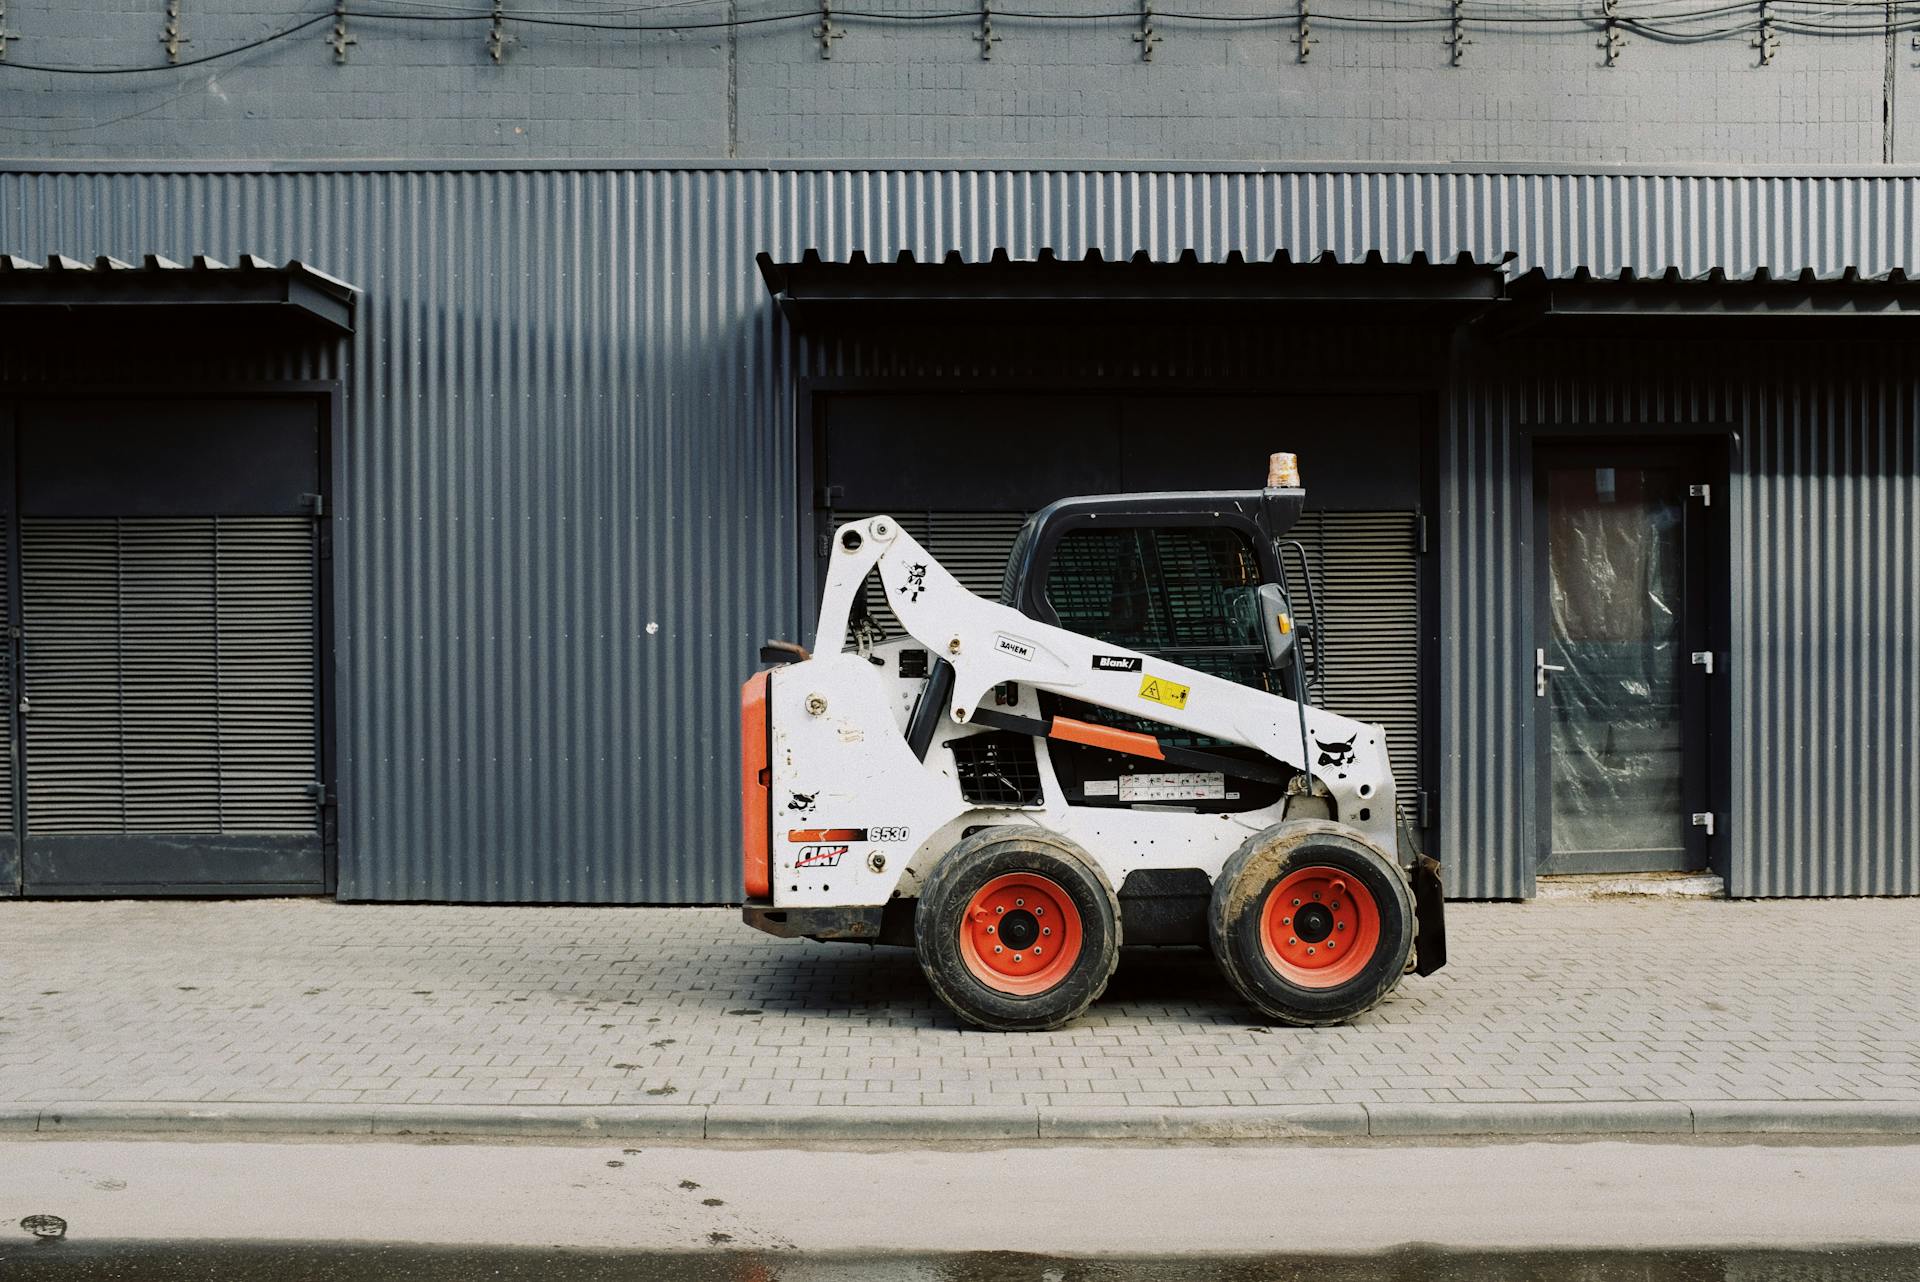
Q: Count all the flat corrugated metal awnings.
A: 3